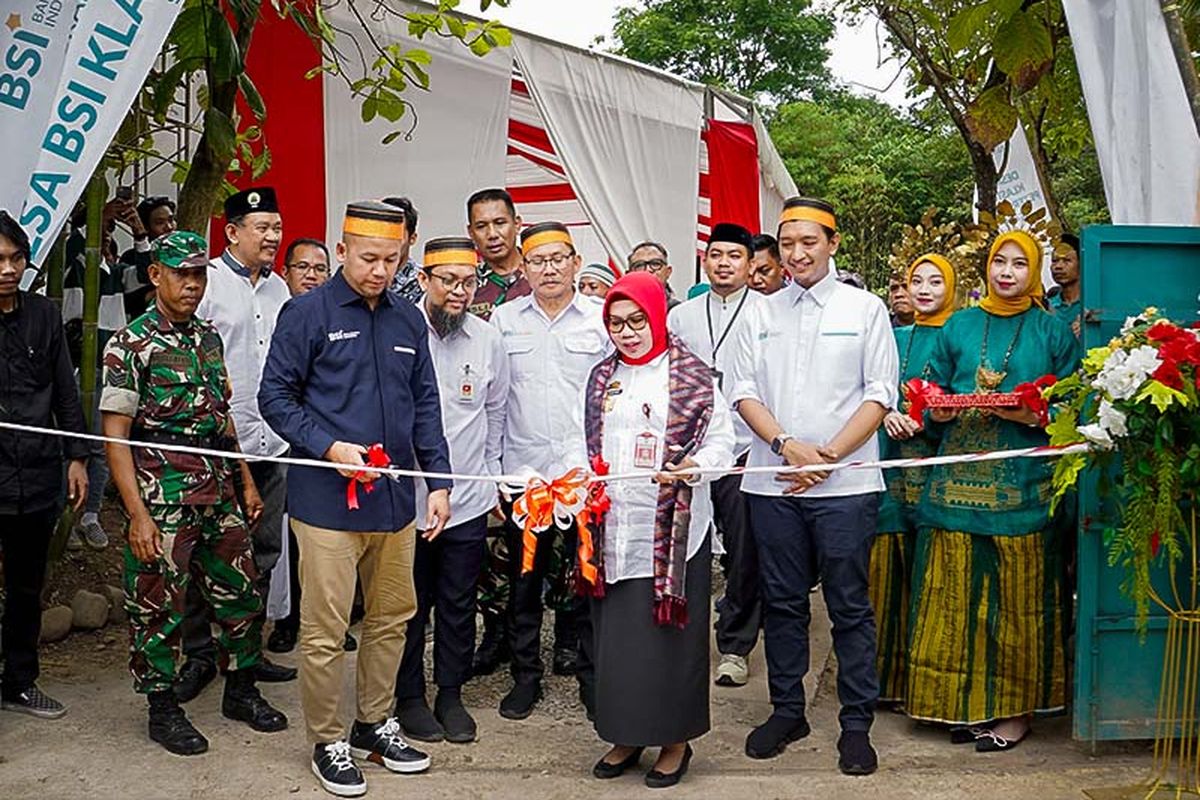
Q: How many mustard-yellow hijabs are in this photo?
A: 2